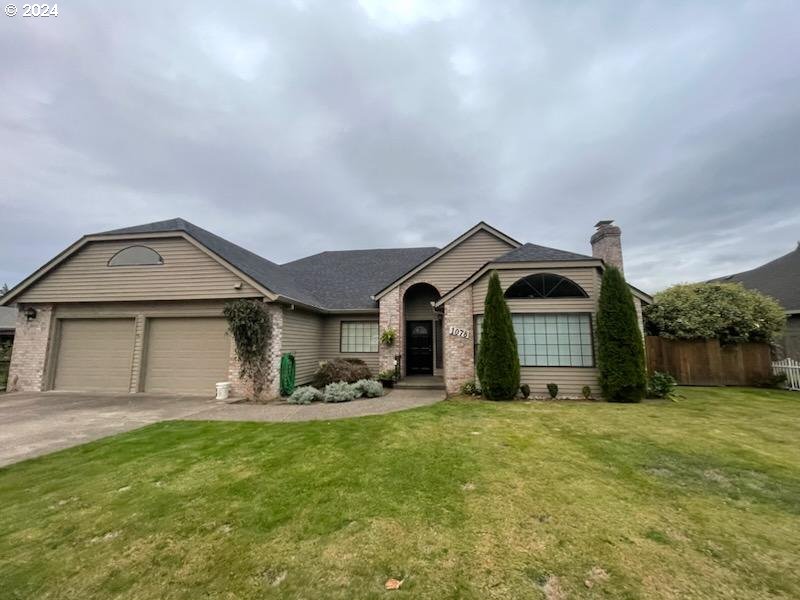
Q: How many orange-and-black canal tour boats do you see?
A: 0